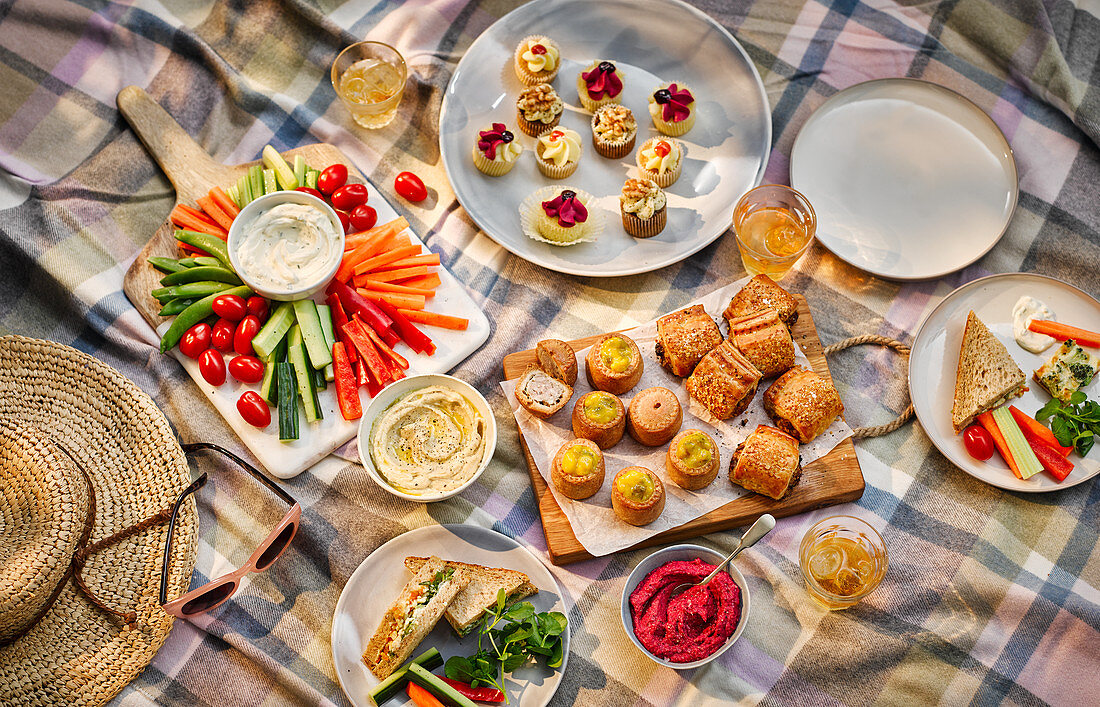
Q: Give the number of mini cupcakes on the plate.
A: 10